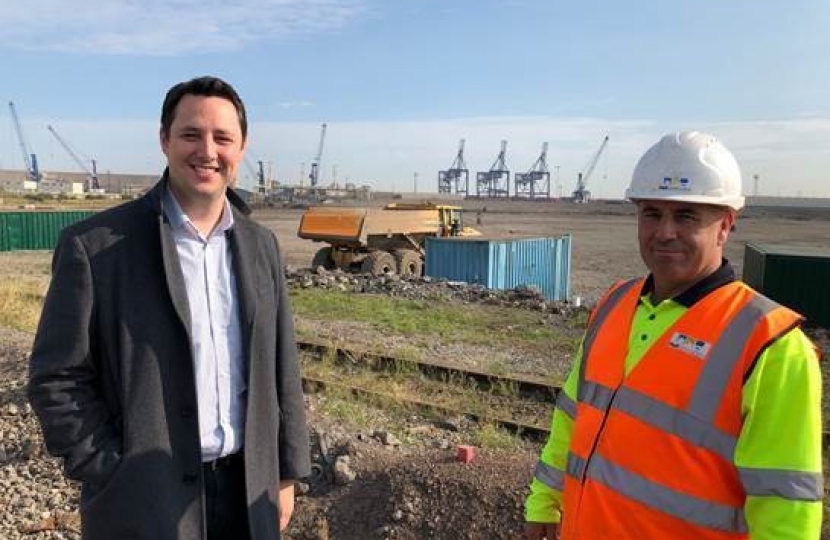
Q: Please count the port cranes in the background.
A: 8